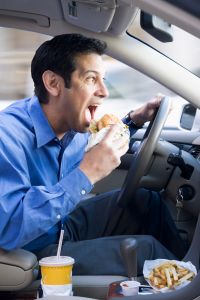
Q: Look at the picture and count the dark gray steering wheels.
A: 1